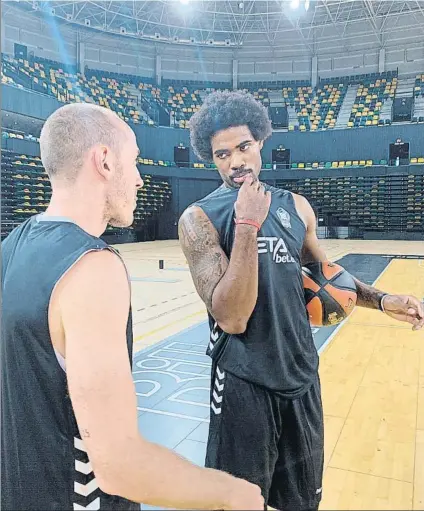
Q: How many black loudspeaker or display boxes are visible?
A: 3